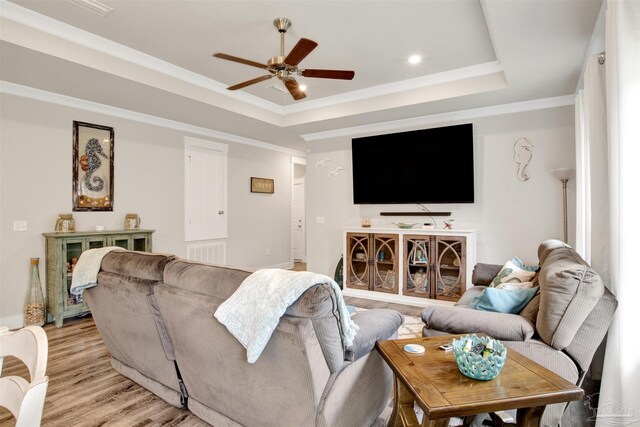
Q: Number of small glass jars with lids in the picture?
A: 2